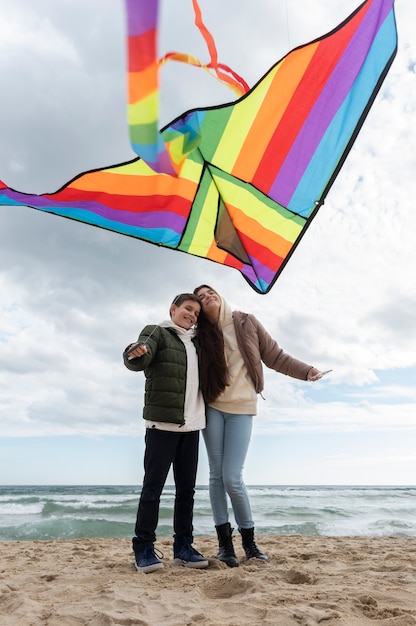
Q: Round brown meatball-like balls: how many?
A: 0